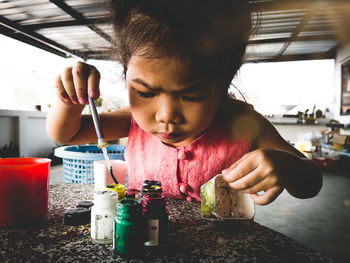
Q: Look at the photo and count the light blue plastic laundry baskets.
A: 1